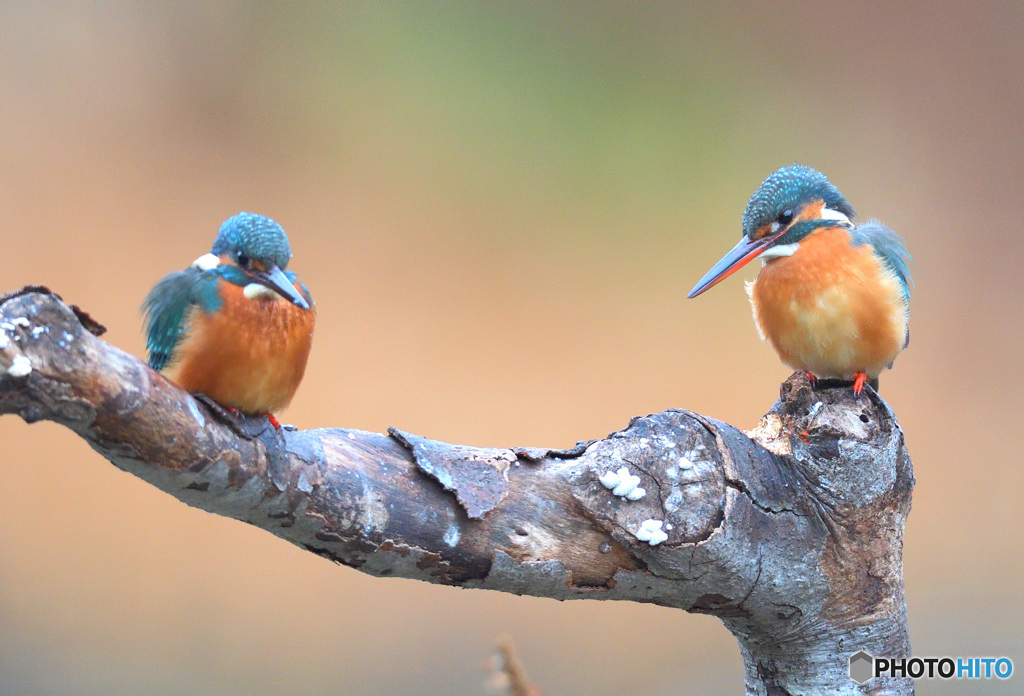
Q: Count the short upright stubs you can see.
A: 1